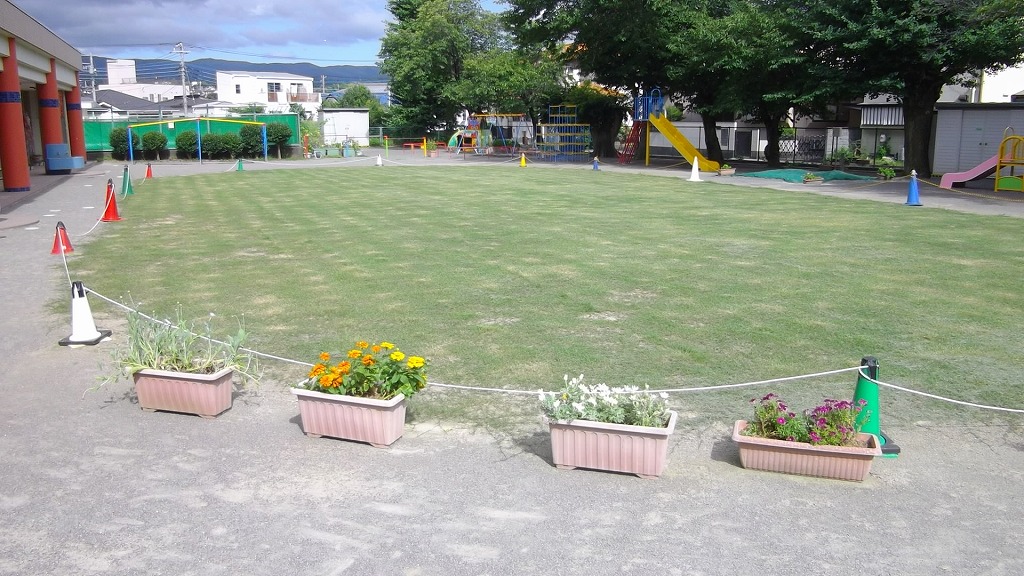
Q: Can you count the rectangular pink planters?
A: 4